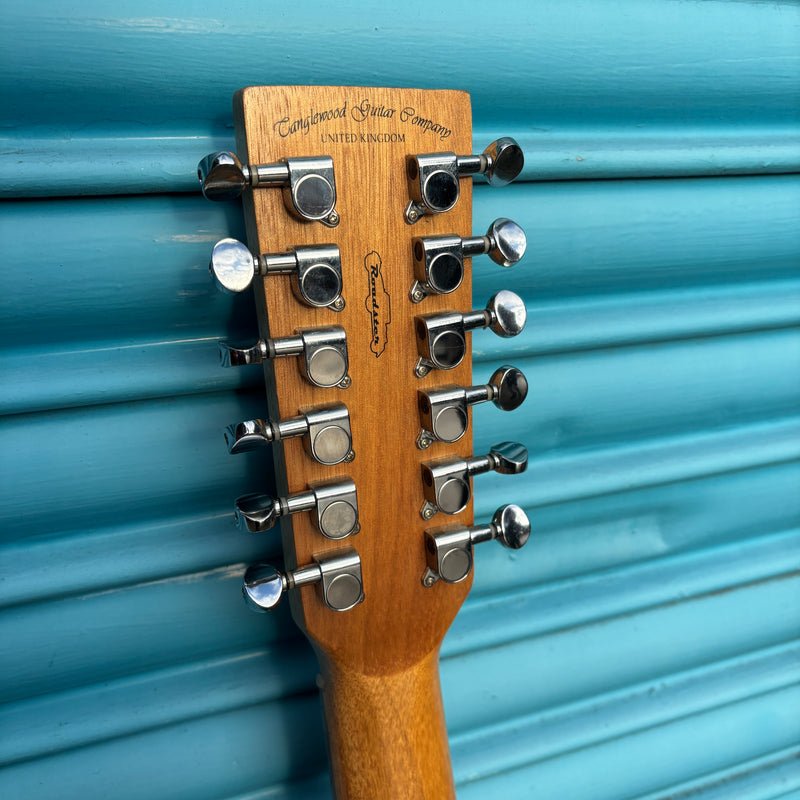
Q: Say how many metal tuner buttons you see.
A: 12